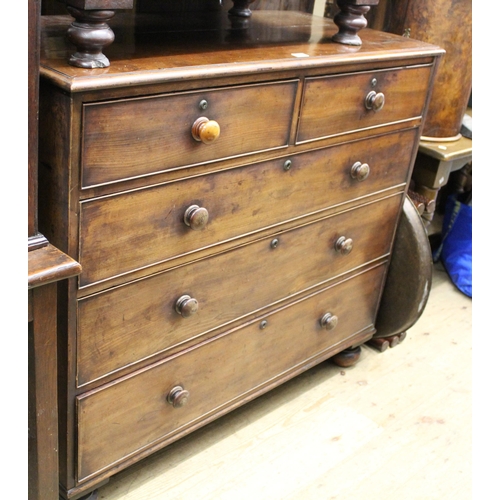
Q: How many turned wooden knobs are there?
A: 8